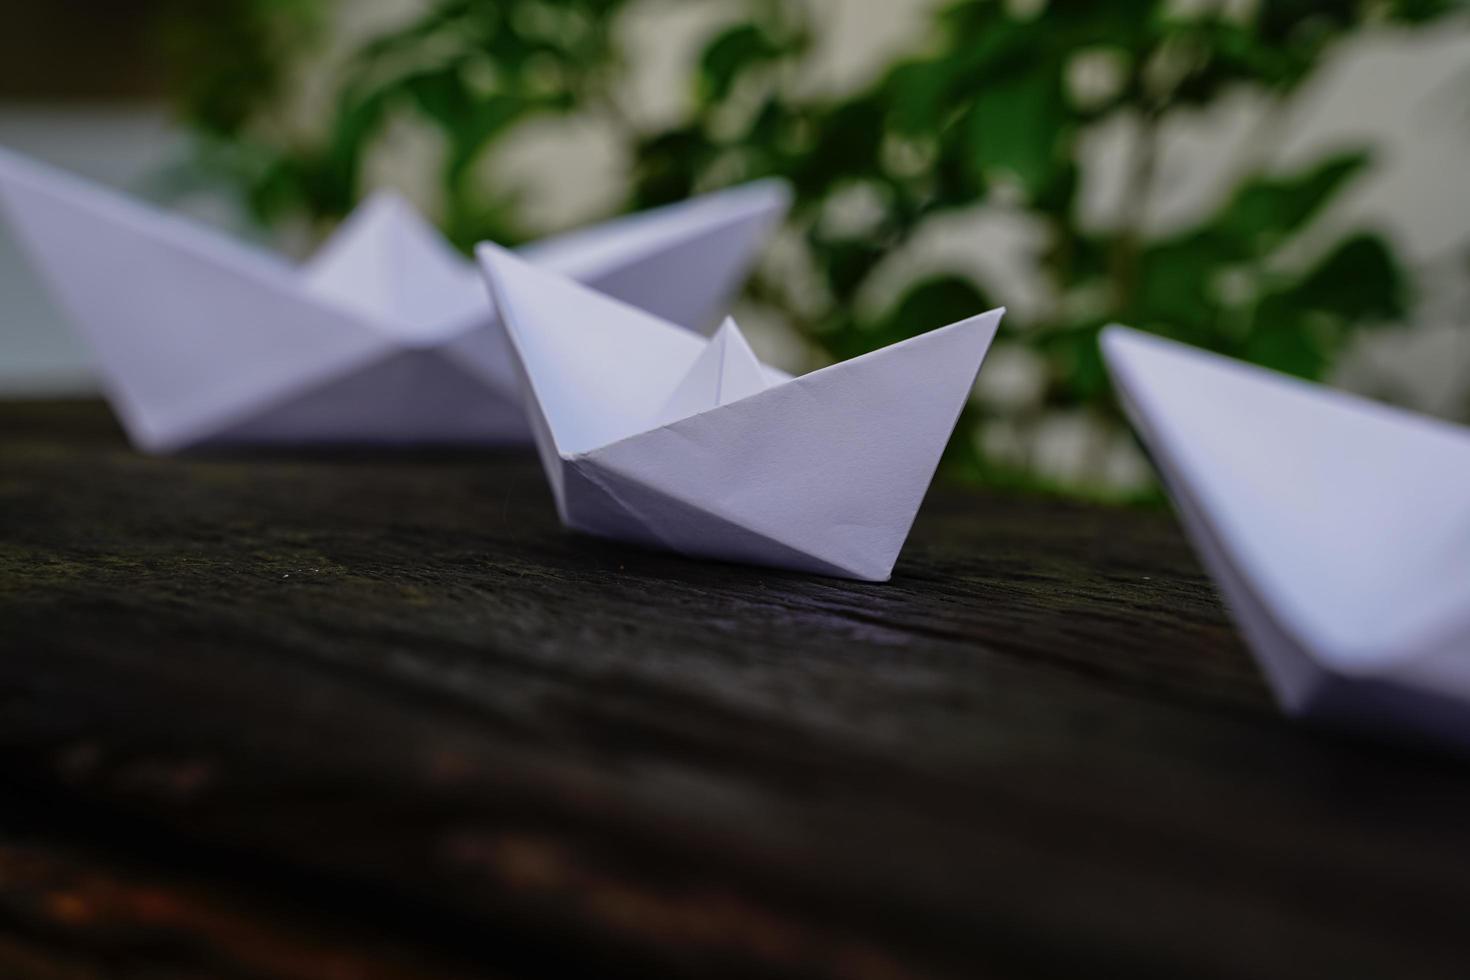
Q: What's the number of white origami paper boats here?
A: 3